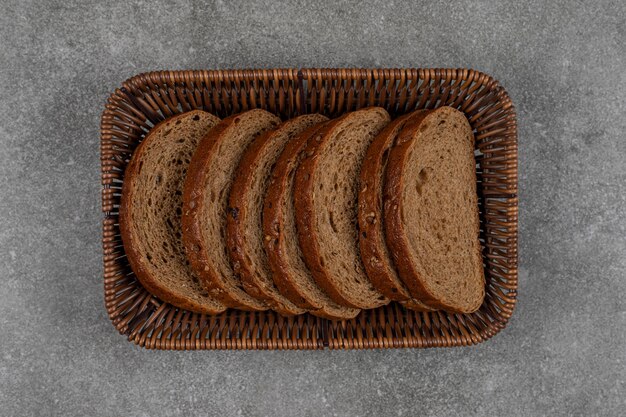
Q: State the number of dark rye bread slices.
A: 7